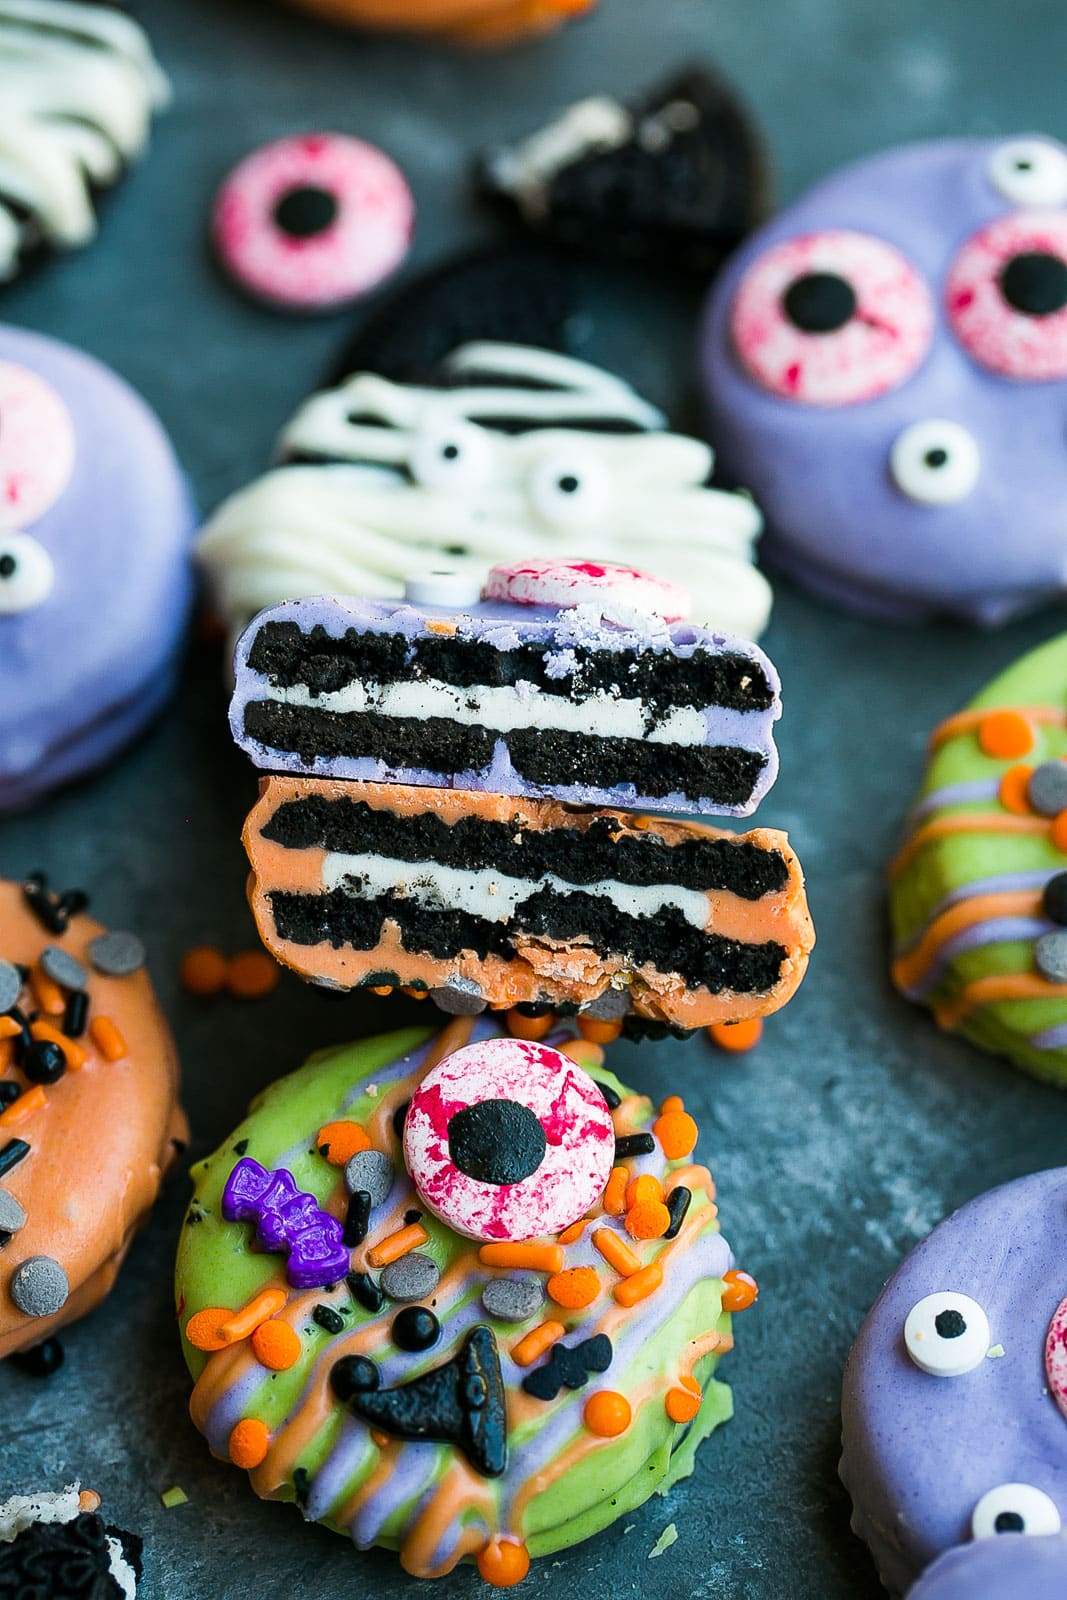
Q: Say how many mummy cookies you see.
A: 2